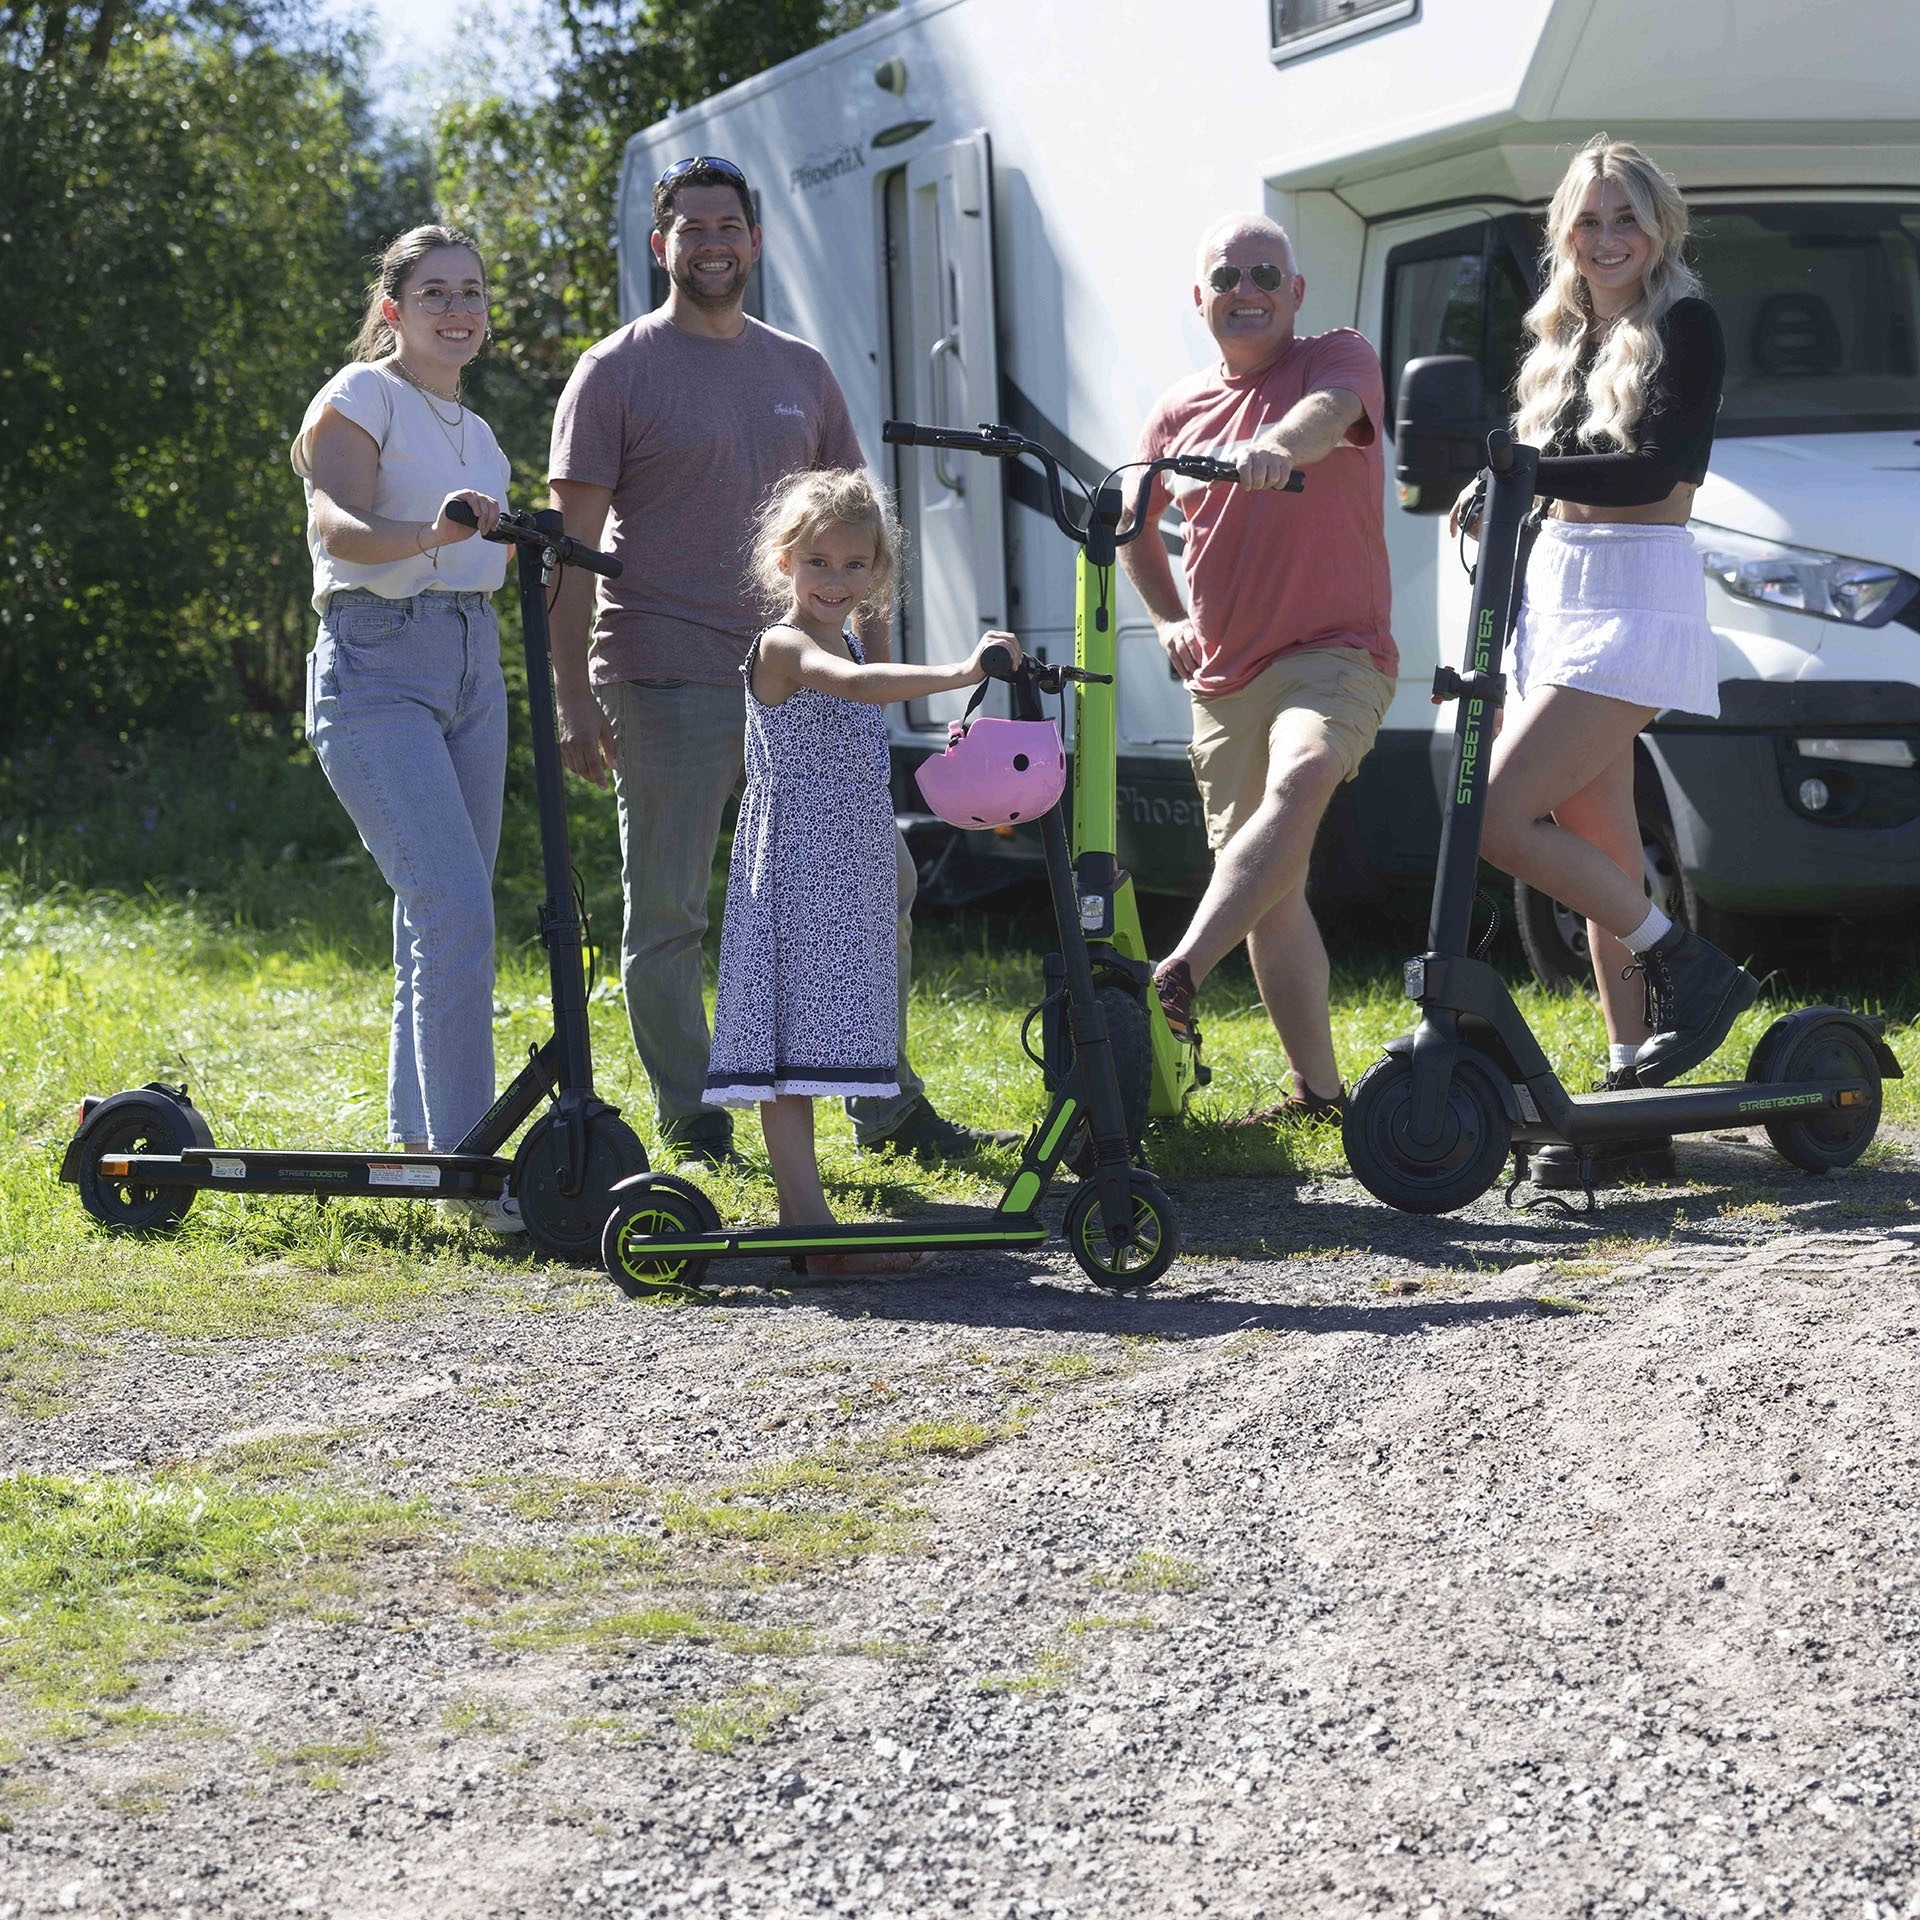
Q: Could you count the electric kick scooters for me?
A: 4